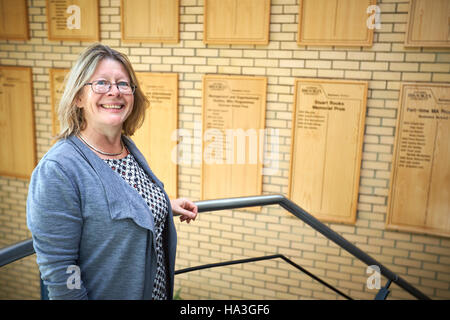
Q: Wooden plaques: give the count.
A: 12